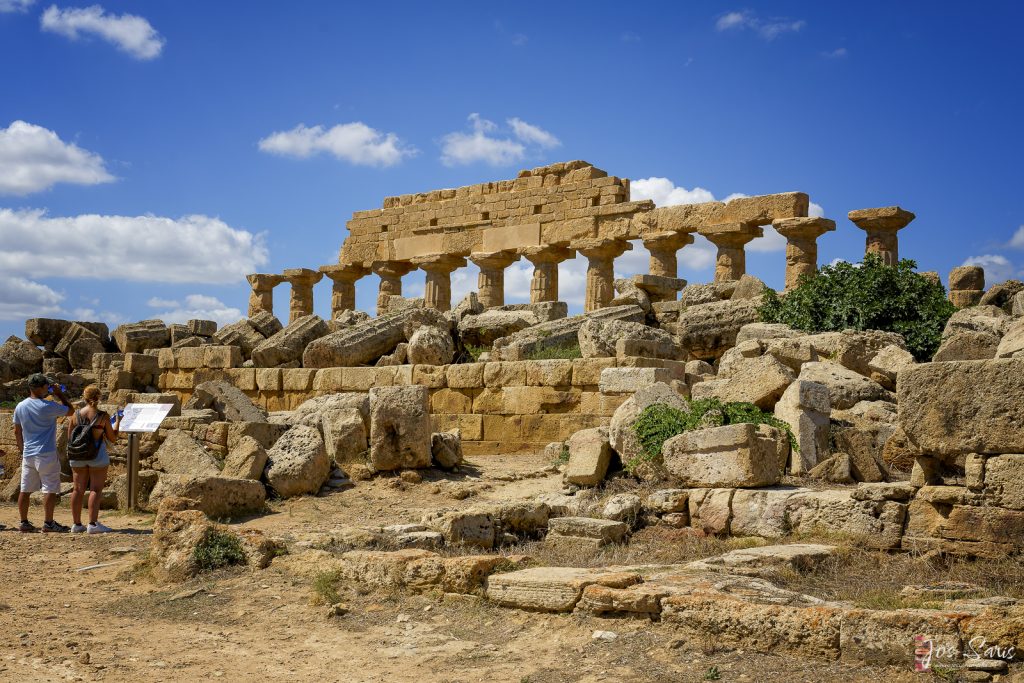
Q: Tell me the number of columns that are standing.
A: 12